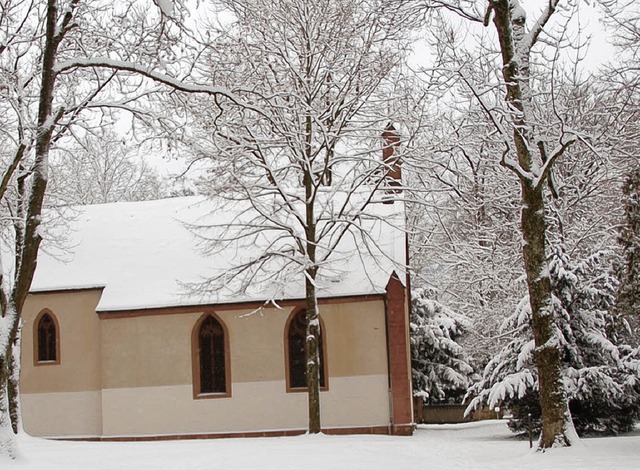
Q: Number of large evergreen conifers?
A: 2